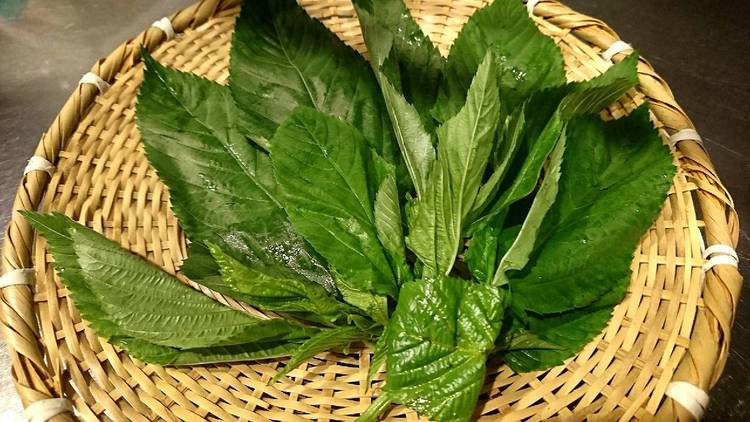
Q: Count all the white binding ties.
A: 10